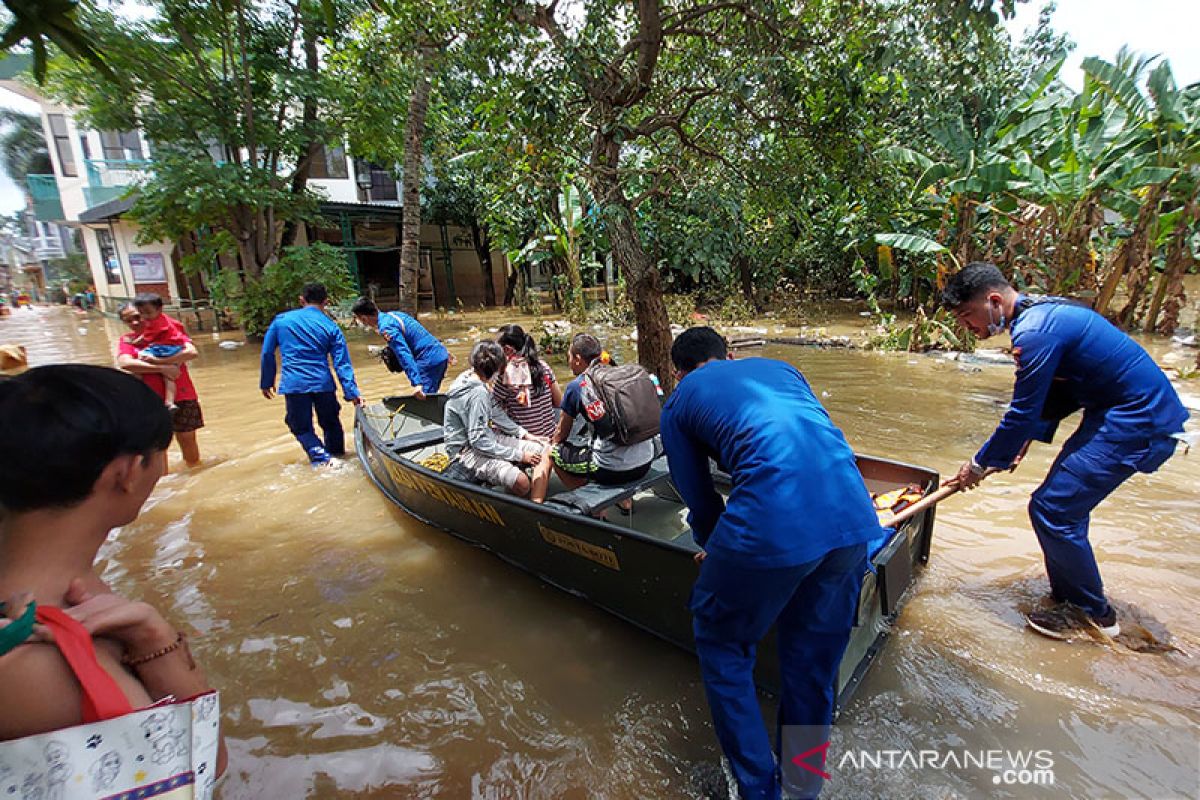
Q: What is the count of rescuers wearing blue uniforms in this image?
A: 4